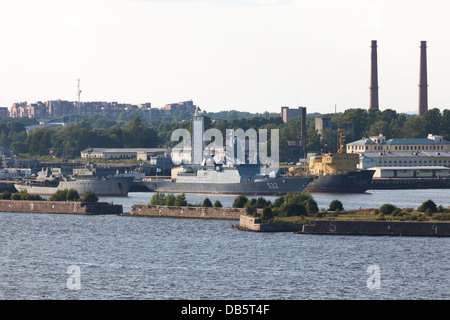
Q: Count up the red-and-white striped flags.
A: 0